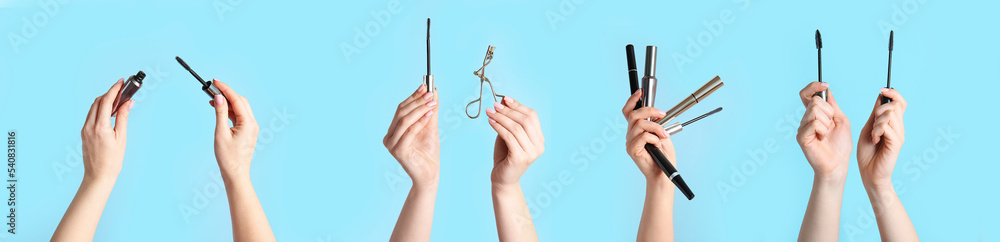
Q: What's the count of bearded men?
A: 0